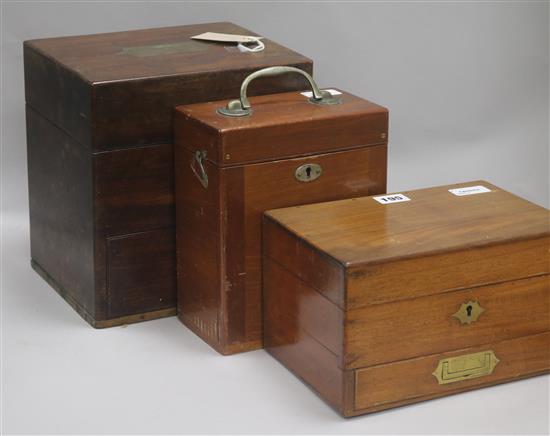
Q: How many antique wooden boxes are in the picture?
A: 3